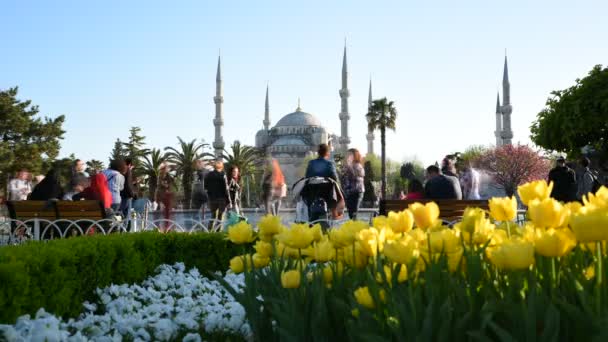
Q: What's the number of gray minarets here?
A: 6